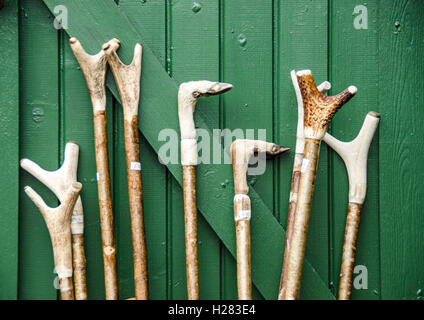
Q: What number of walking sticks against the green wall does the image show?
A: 9